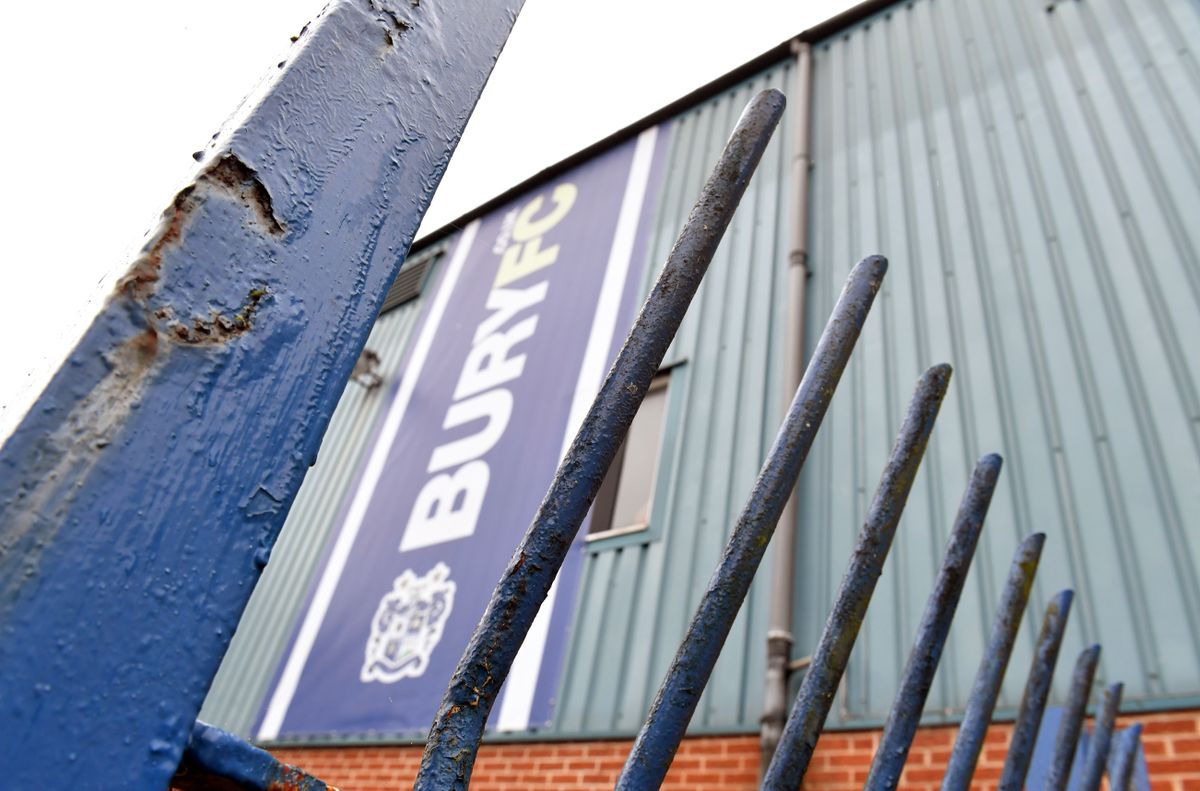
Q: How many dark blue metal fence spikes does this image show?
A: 9